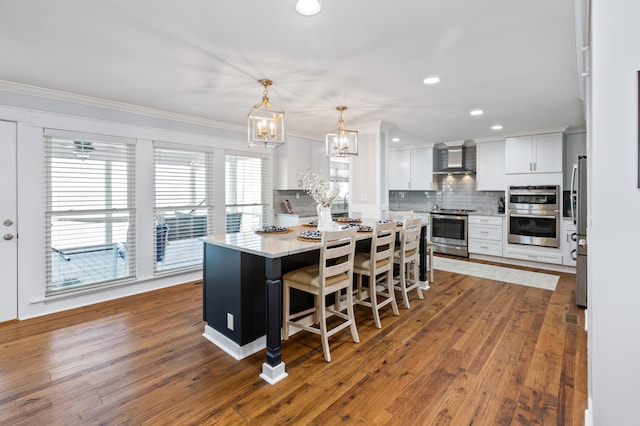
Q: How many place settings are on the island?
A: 6